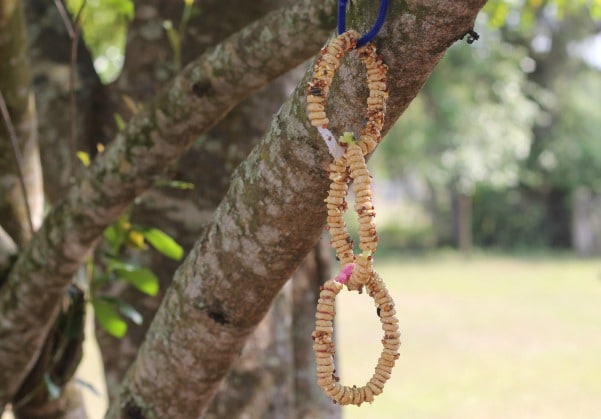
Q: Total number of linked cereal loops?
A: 3